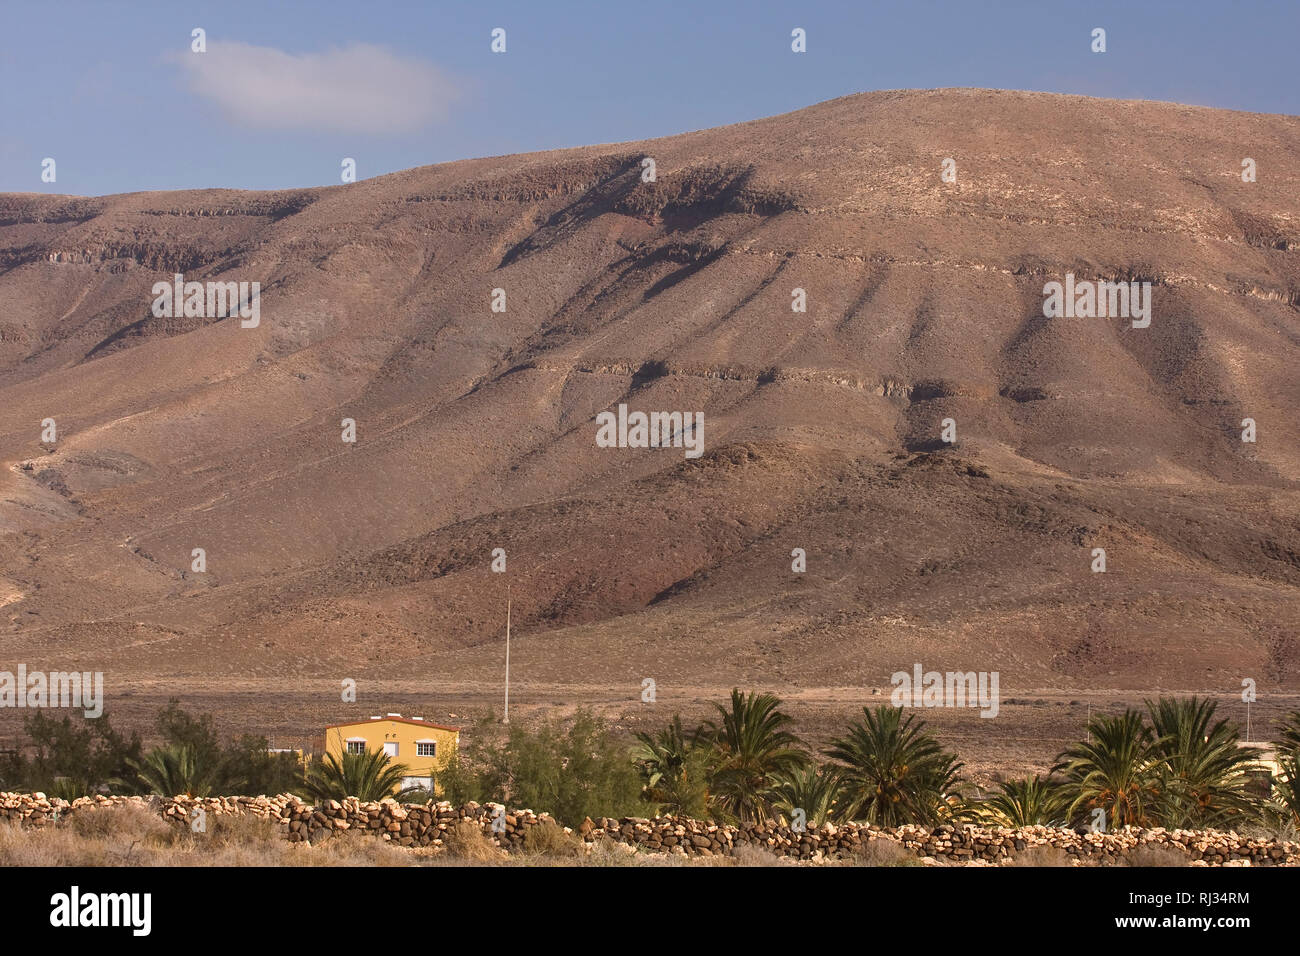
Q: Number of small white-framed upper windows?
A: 2